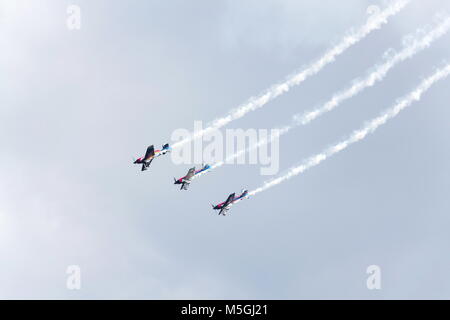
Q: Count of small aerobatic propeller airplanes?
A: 3